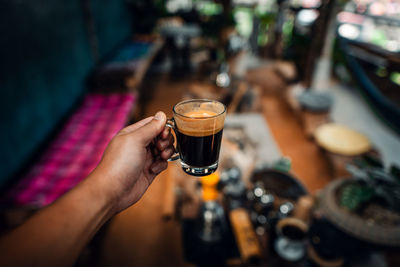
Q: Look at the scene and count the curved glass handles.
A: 1